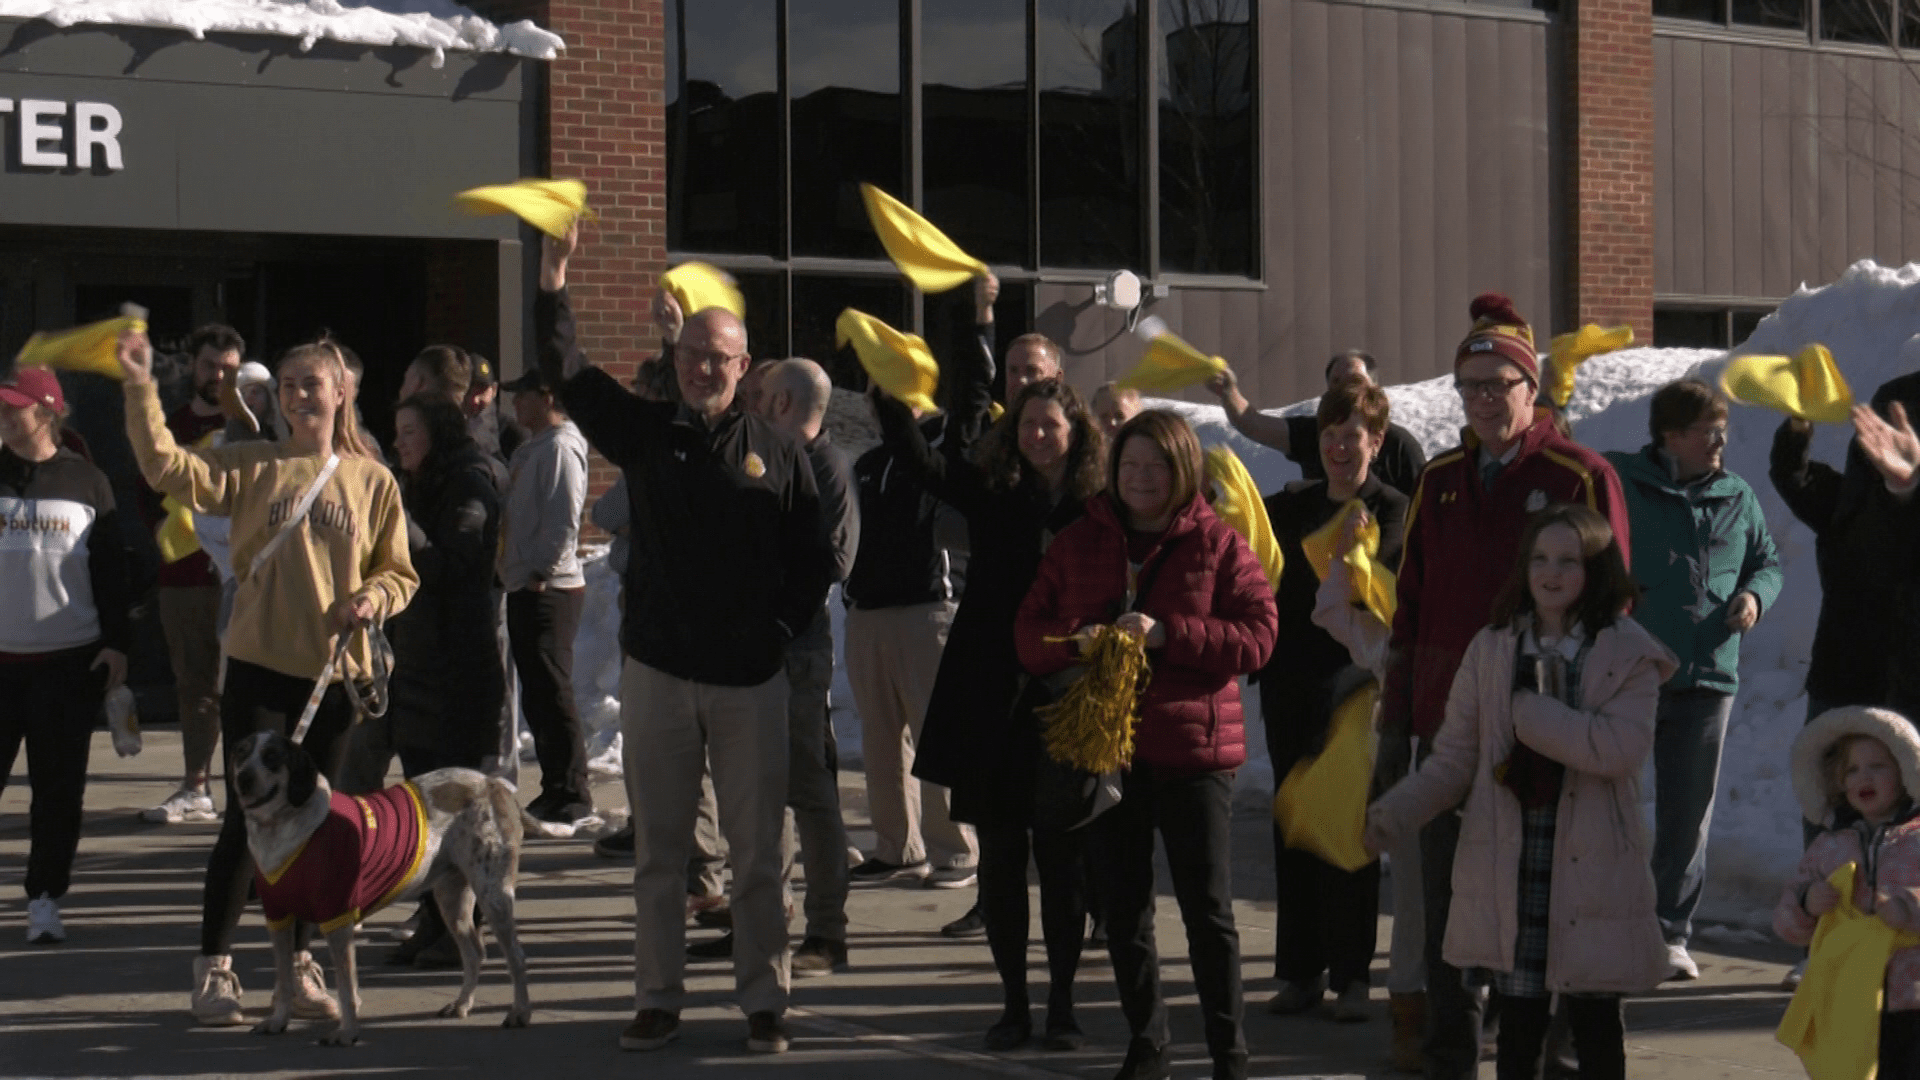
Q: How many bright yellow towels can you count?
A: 13